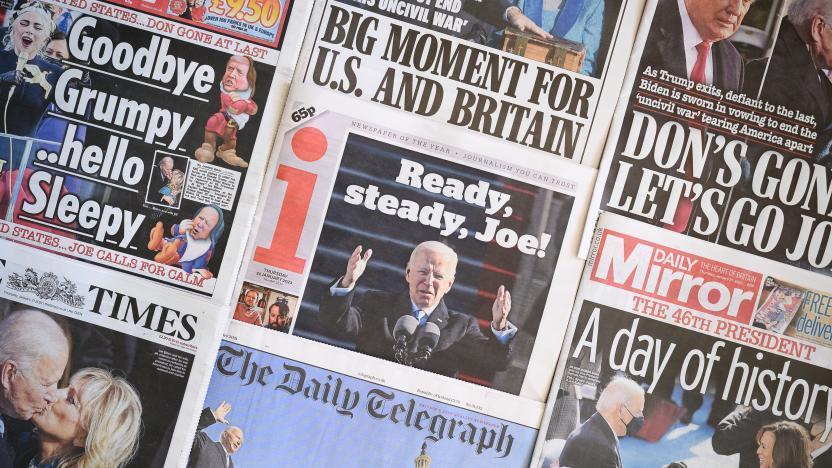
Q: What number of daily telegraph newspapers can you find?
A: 1